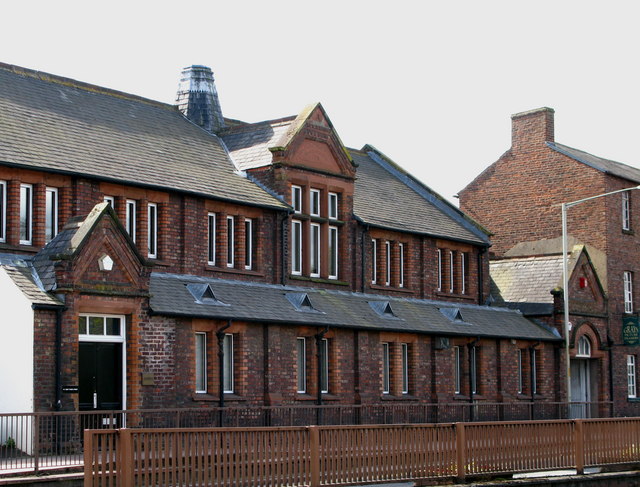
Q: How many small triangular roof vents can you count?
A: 4